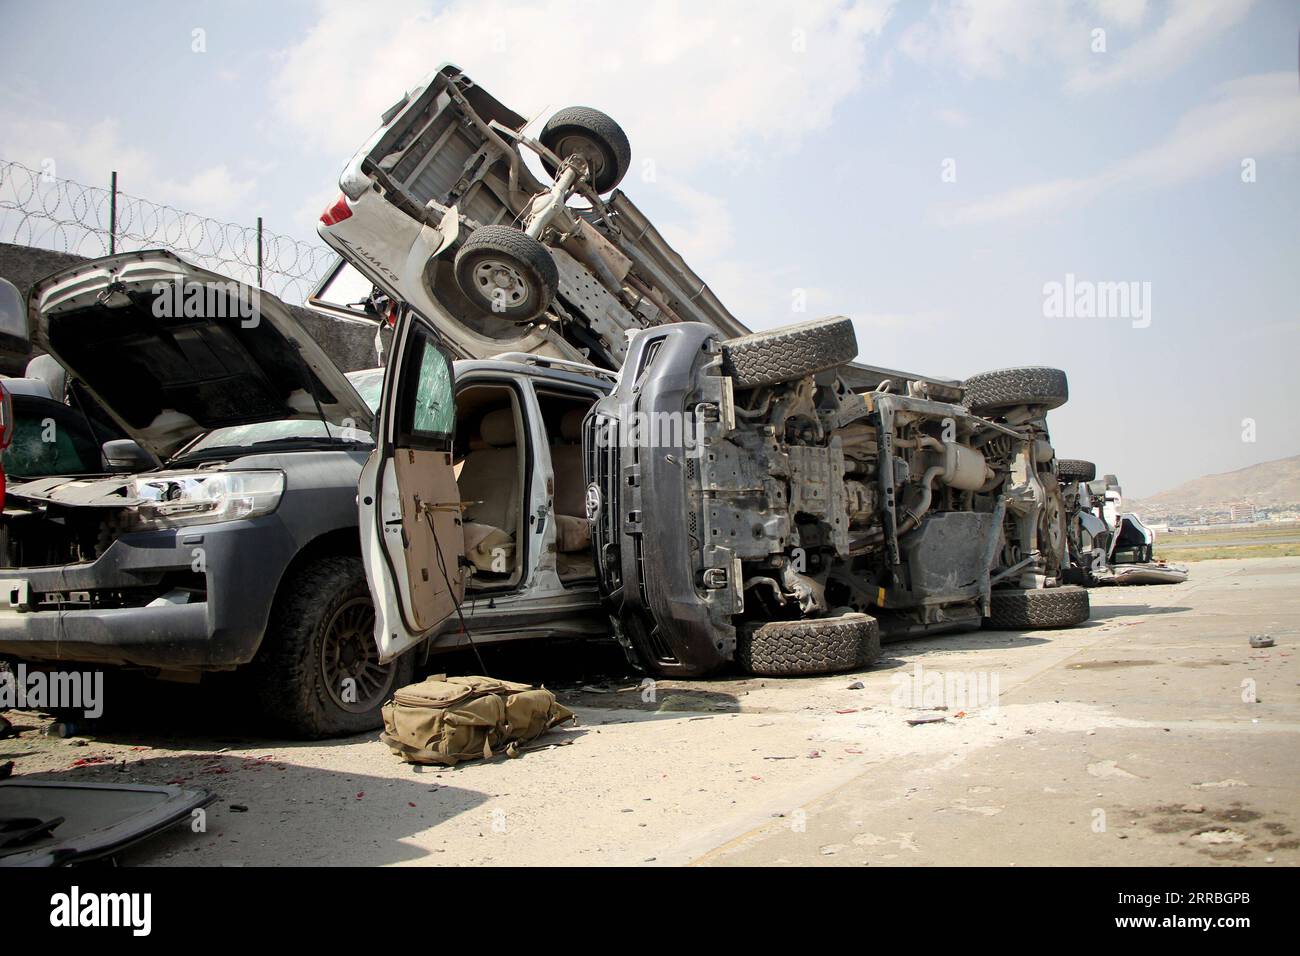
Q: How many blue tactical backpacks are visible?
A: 0